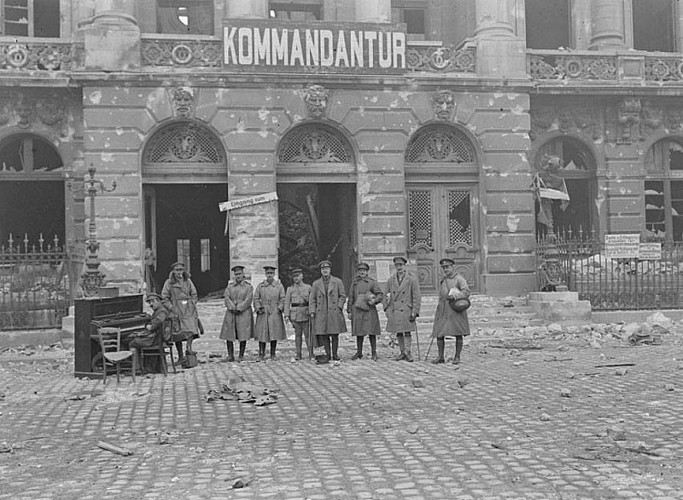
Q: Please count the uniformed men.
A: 9